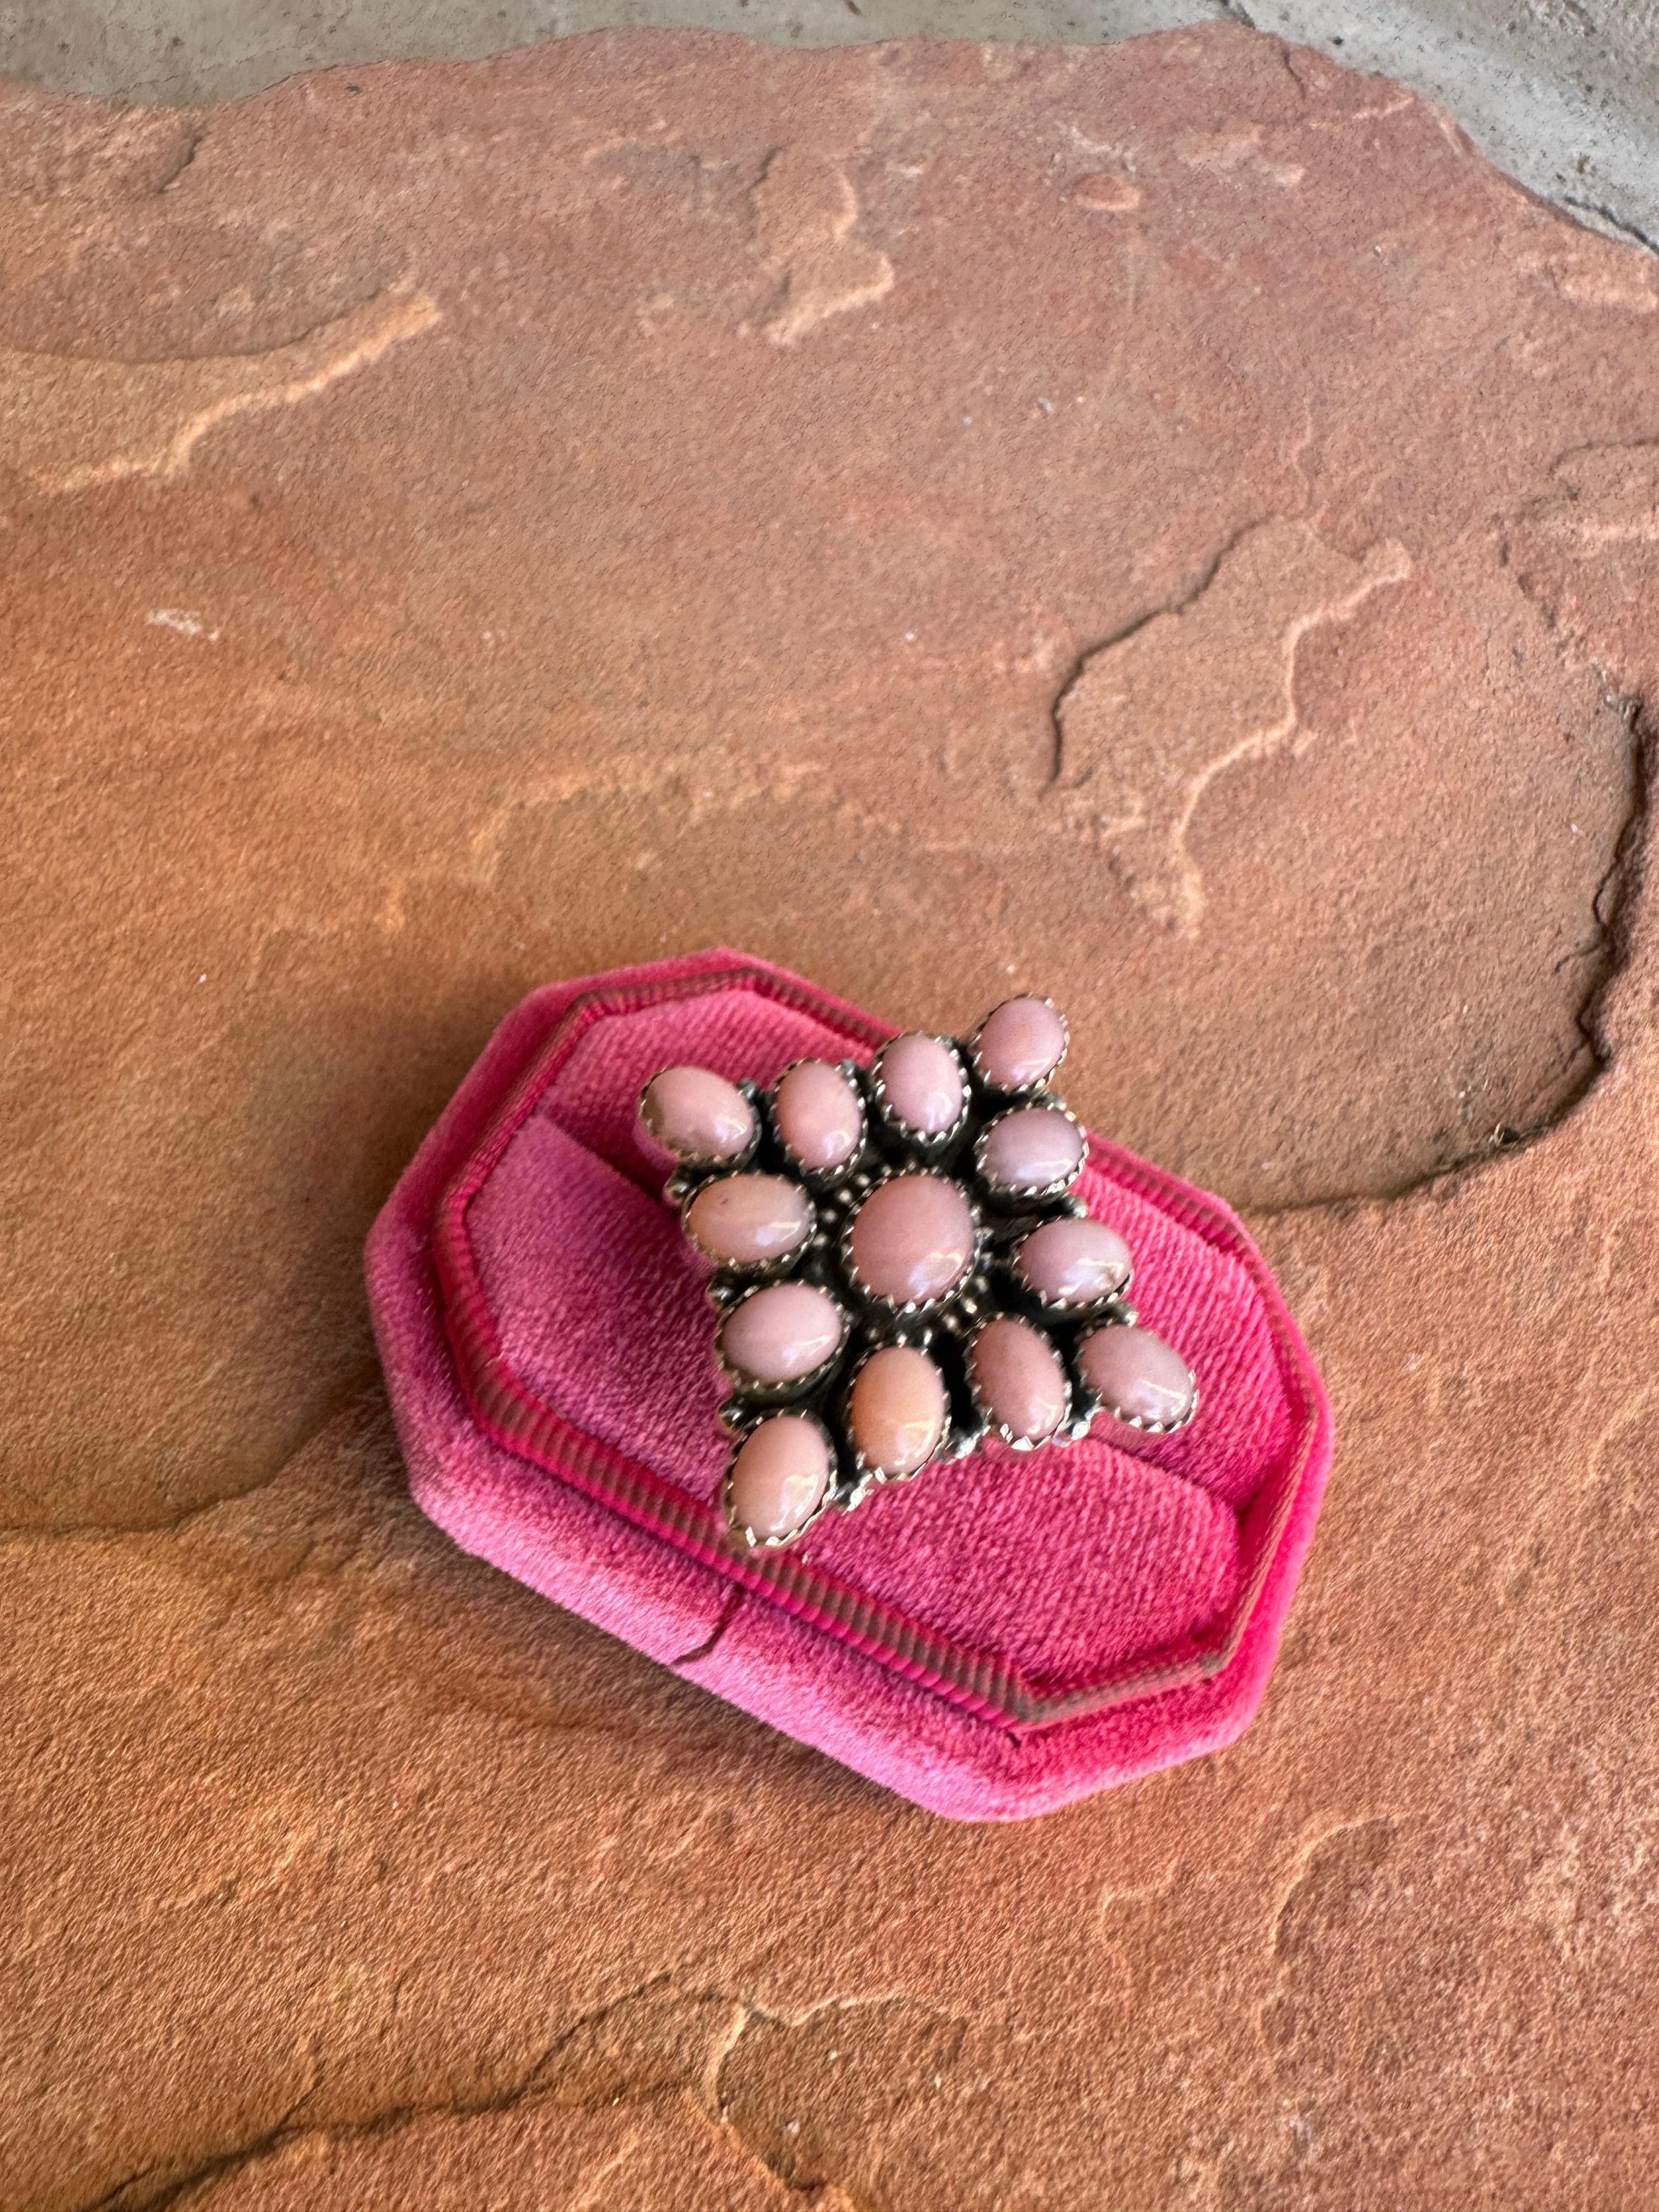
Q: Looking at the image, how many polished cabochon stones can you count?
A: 13